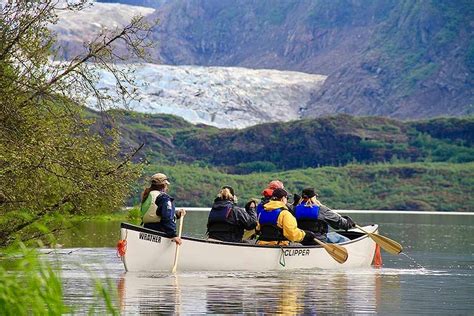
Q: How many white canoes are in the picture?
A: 1